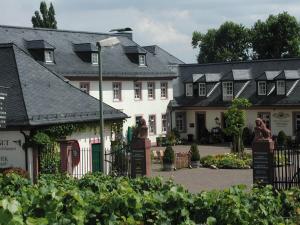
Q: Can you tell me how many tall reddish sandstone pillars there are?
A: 2